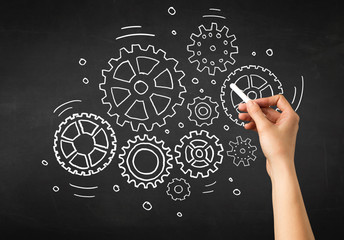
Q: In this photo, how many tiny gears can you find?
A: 3